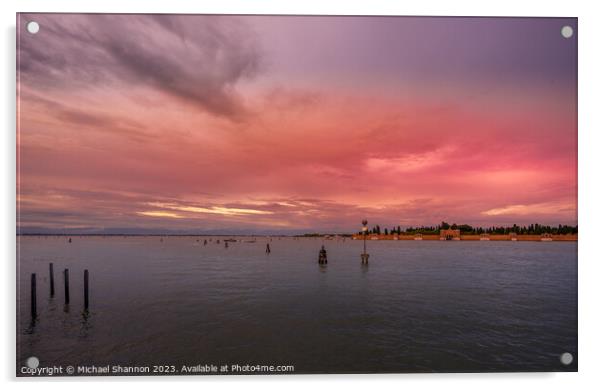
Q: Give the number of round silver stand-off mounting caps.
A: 4